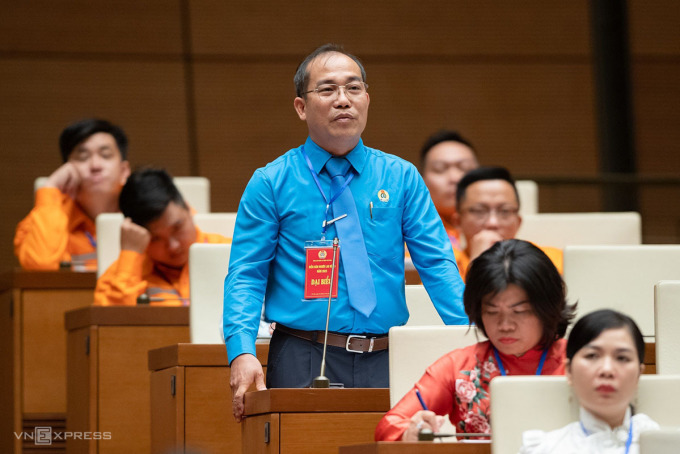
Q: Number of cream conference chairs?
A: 11